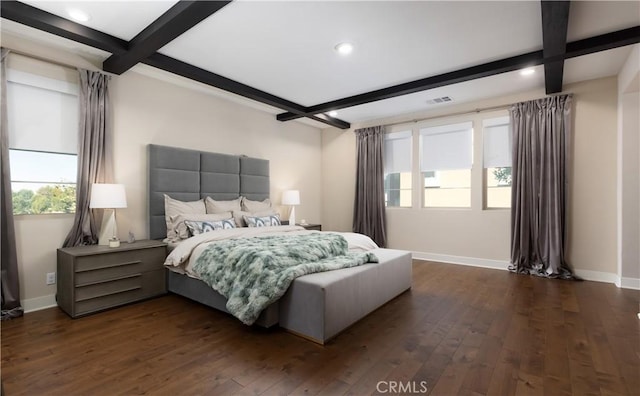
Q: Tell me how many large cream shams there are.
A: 3